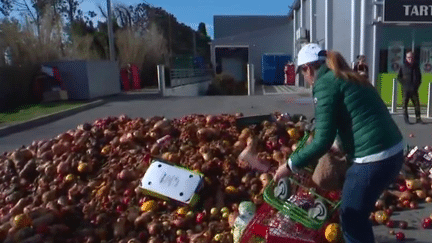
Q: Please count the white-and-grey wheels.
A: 2